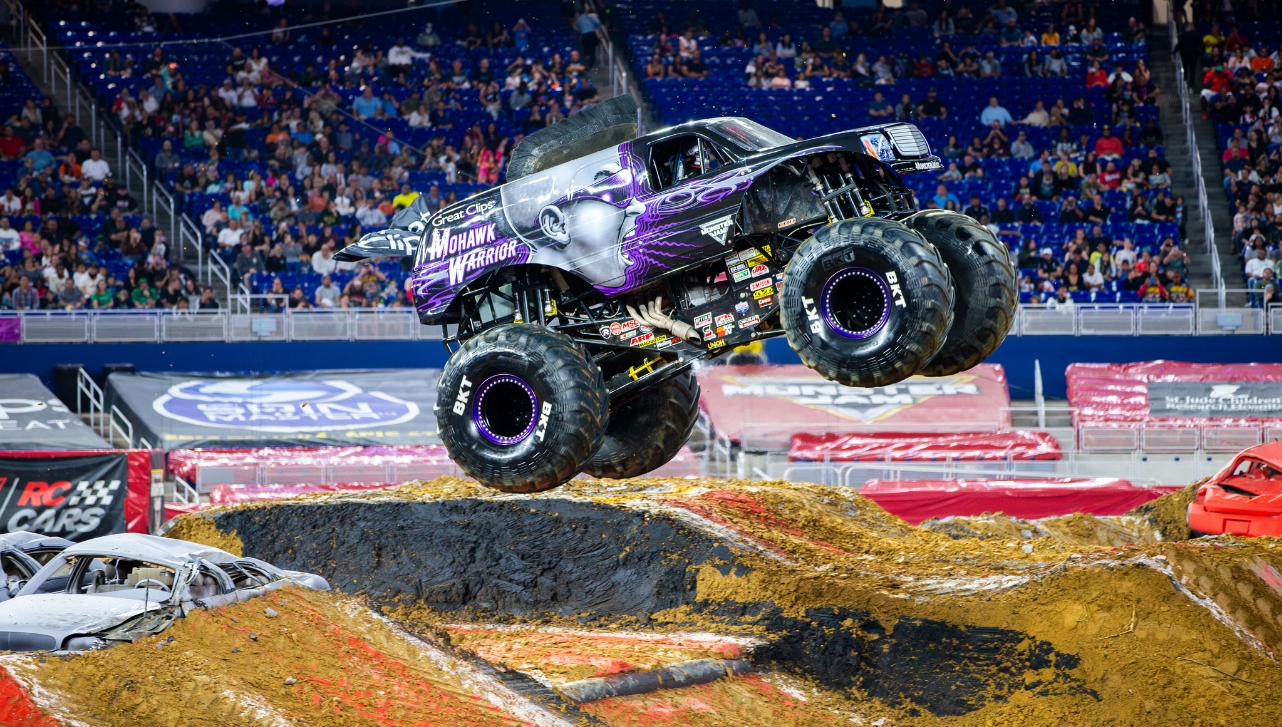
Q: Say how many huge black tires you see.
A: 4